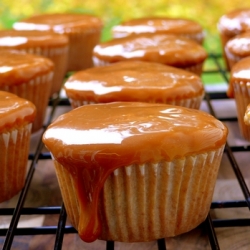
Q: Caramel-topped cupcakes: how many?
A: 11